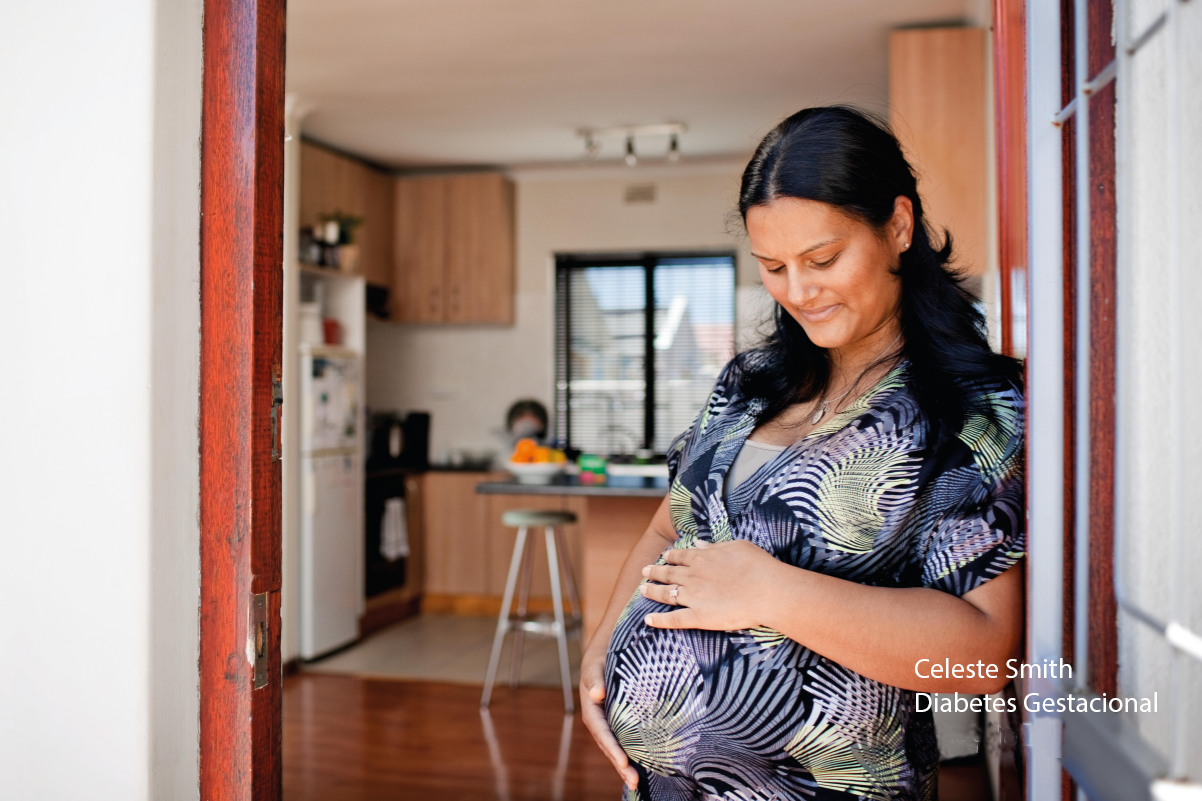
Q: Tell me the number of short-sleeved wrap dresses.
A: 1